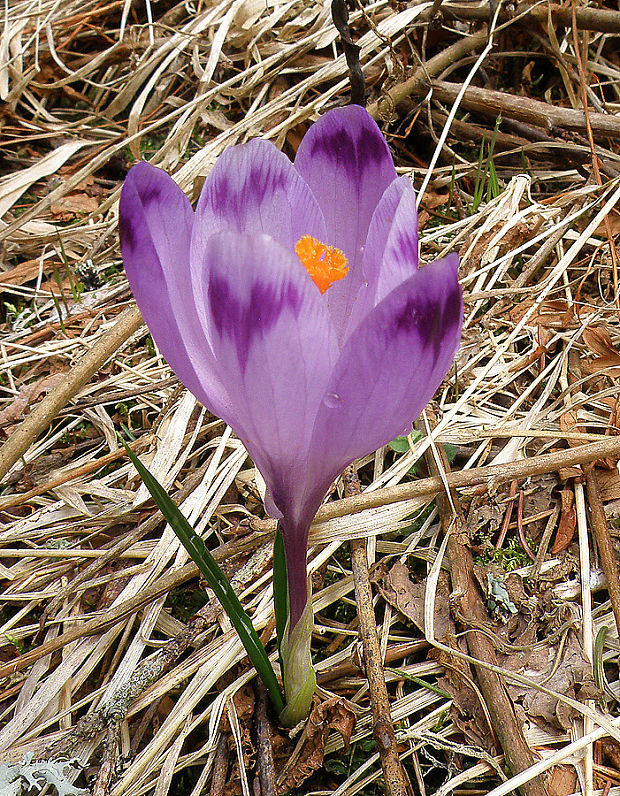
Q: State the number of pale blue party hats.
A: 0